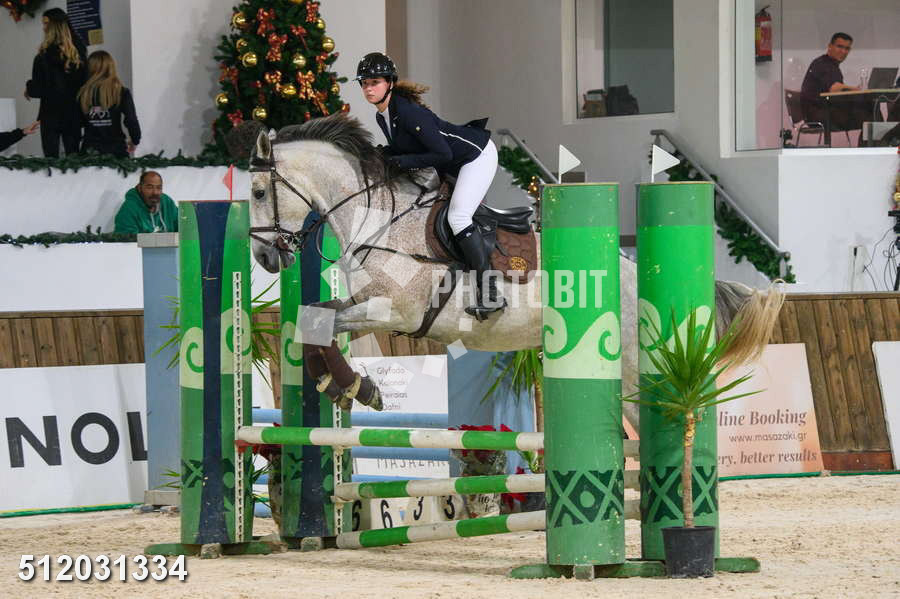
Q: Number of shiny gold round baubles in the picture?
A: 11